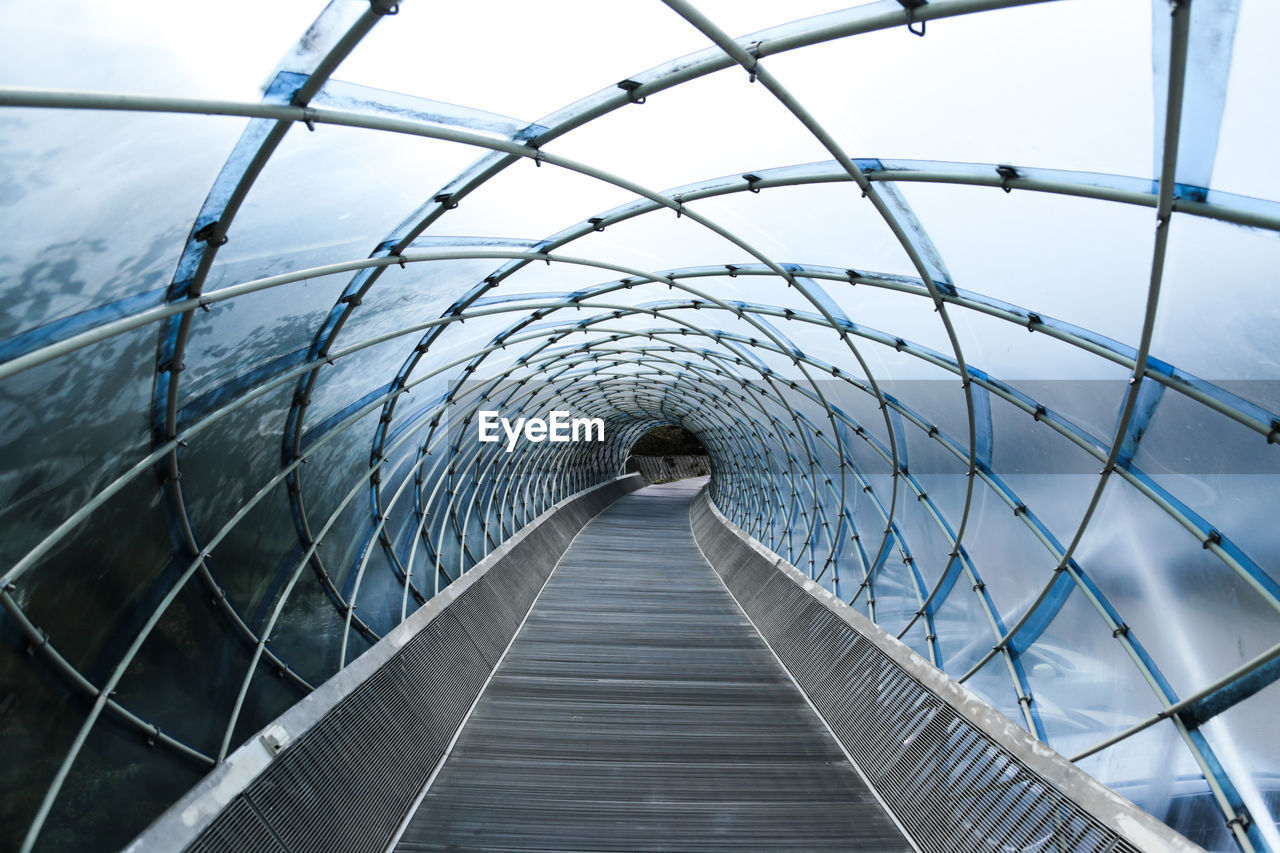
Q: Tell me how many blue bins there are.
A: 0